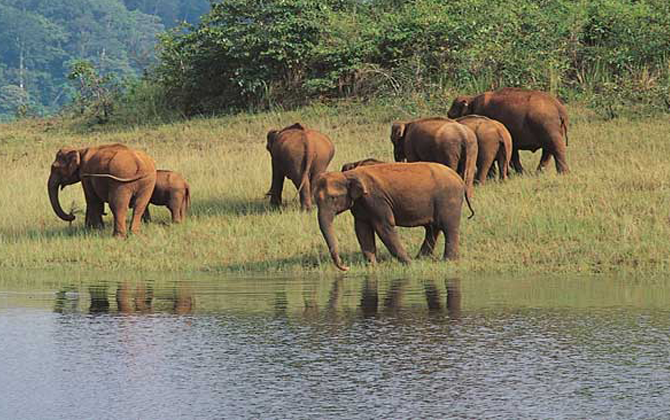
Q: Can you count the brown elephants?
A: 8